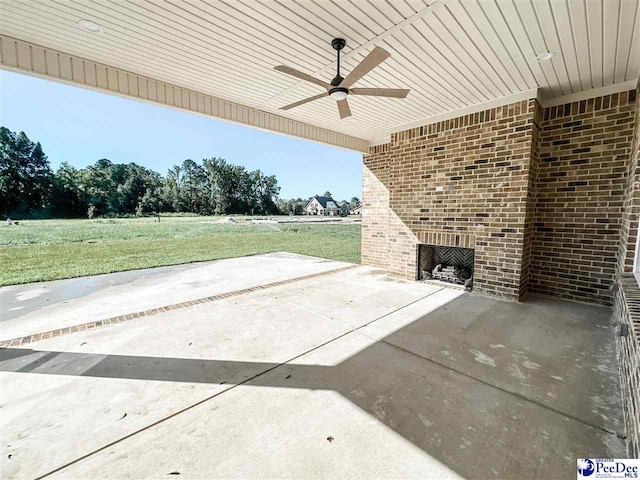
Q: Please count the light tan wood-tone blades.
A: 5